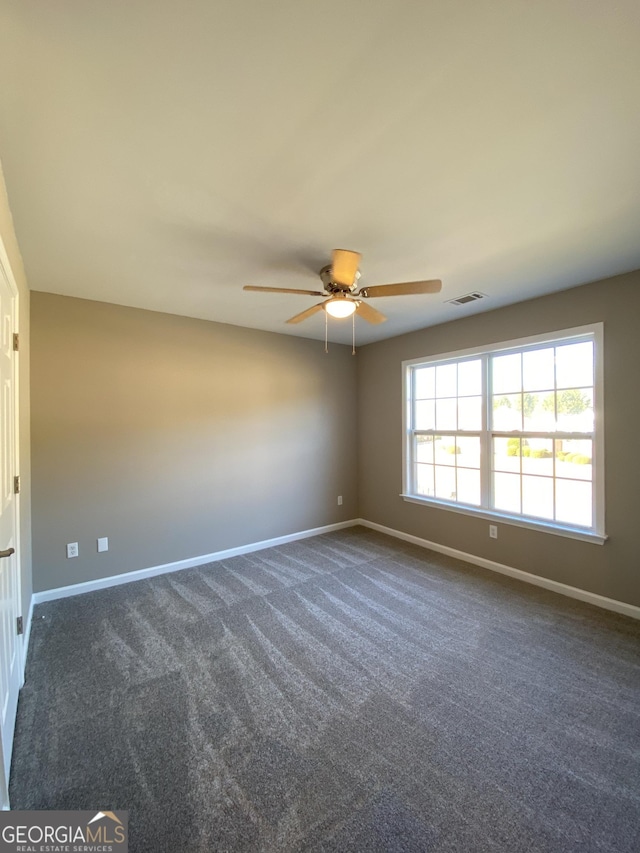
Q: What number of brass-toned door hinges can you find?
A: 3